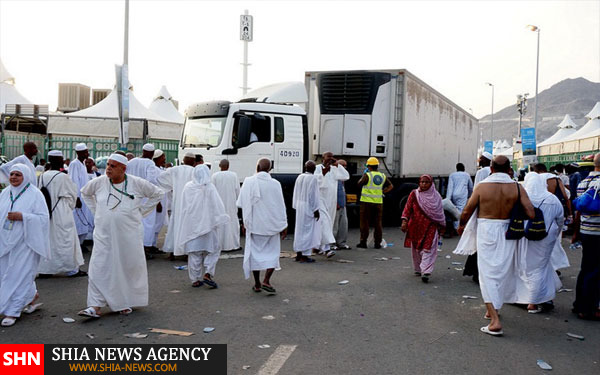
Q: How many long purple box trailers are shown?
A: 0